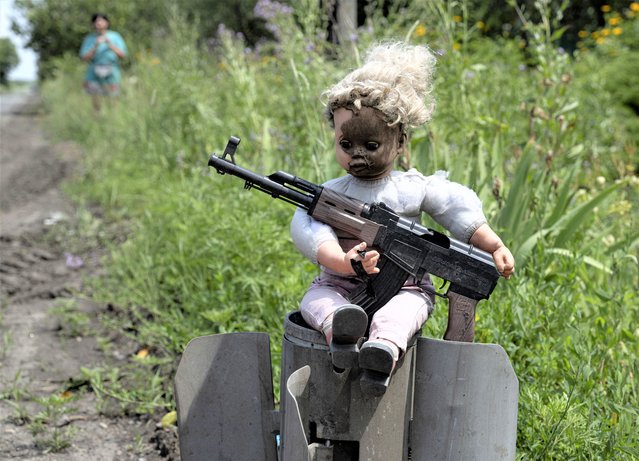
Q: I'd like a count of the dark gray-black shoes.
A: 2